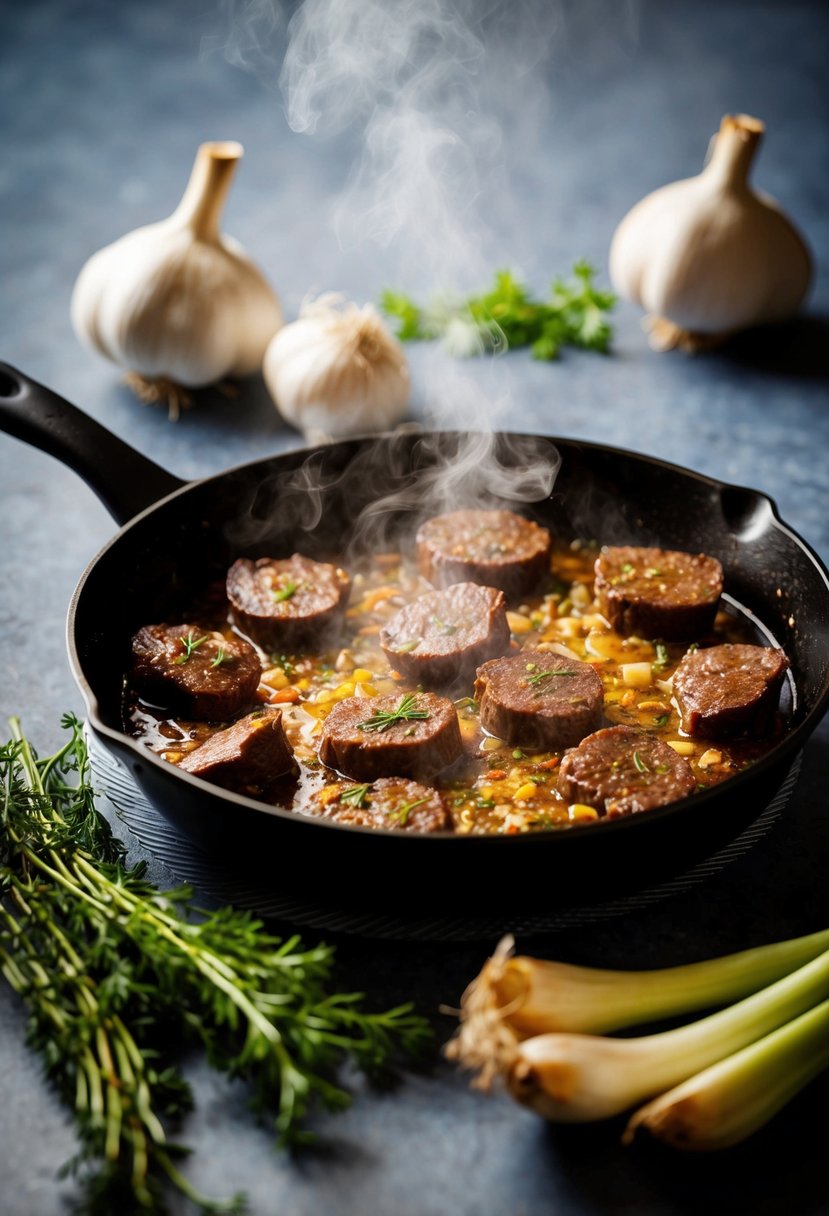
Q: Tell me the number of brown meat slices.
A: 11